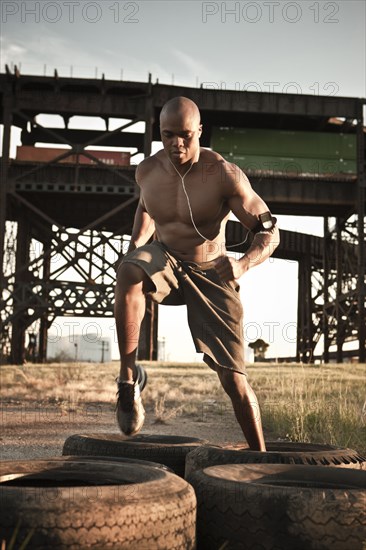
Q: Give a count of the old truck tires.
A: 4